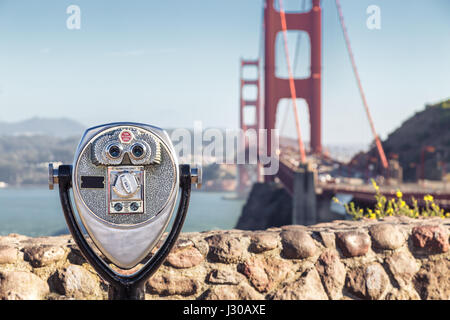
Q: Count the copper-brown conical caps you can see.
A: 0